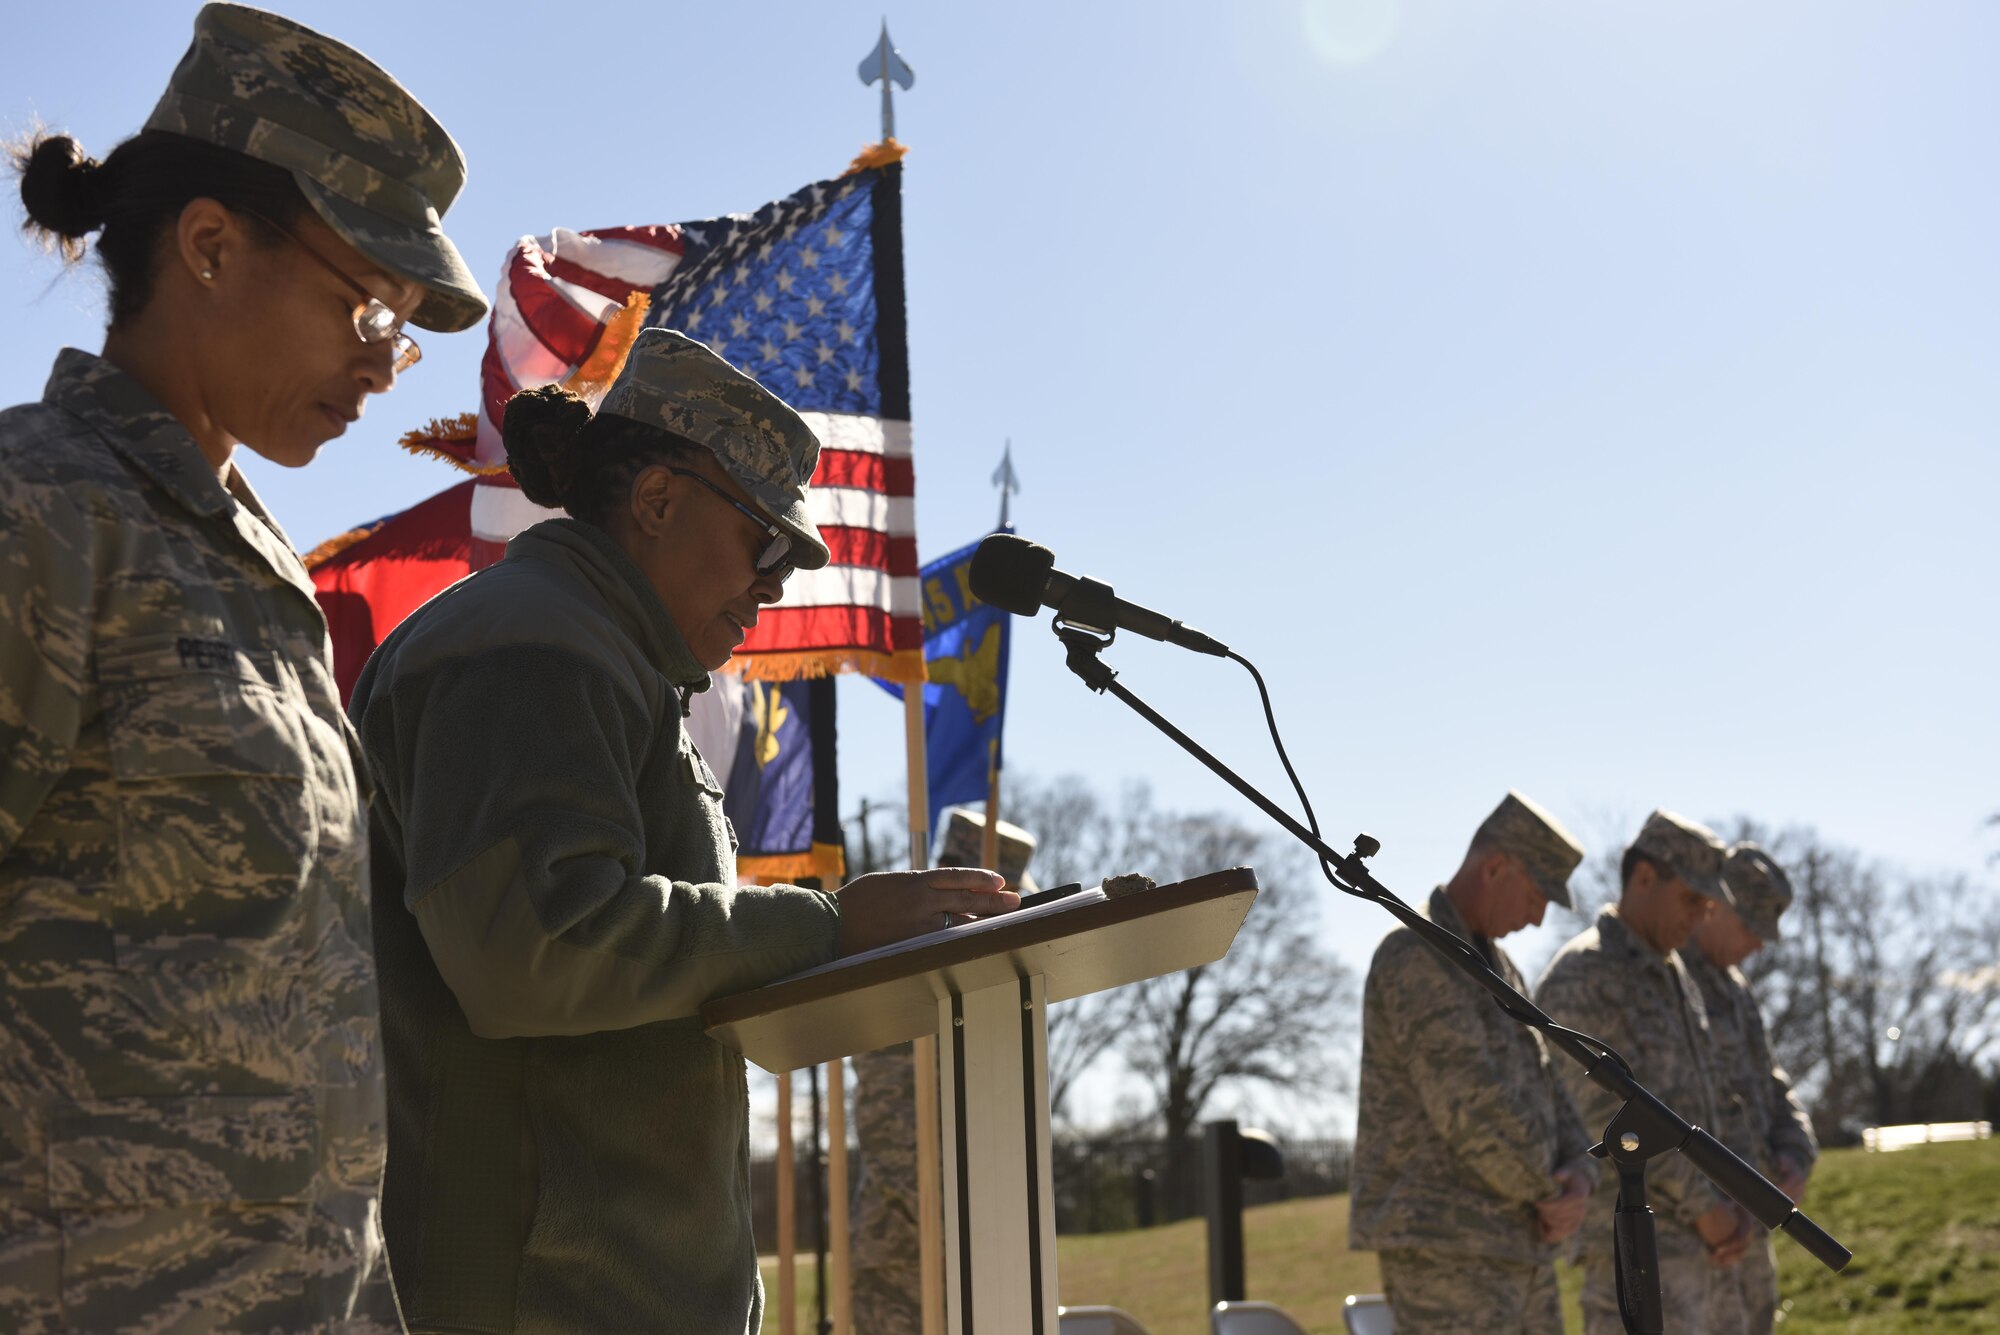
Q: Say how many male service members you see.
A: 3